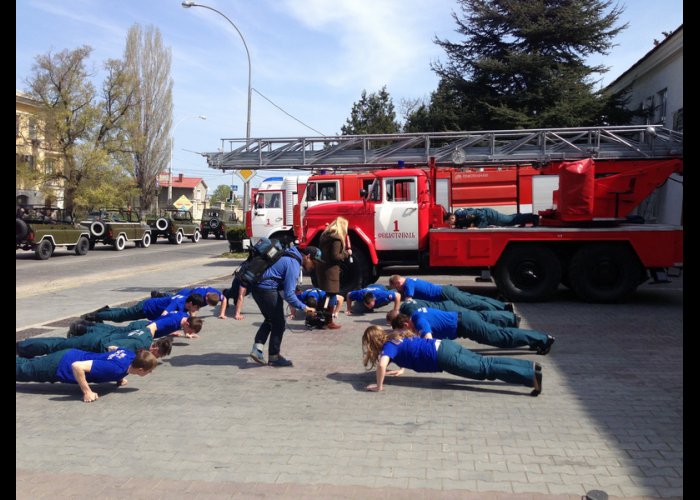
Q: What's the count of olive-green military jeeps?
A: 4